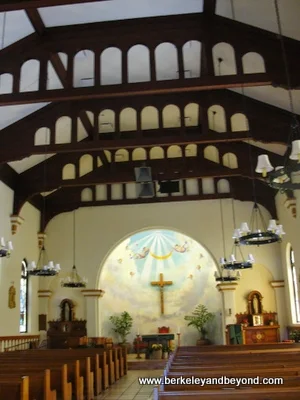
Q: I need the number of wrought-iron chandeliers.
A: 7